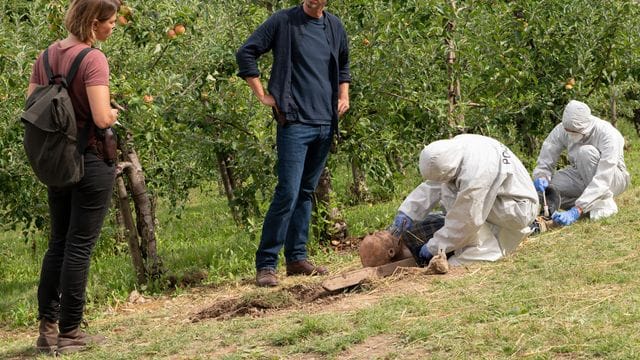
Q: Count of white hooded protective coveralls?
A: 2